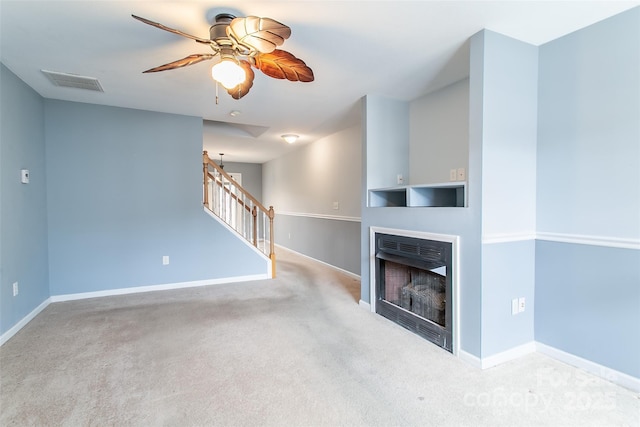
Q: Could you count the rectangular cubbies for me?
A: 2